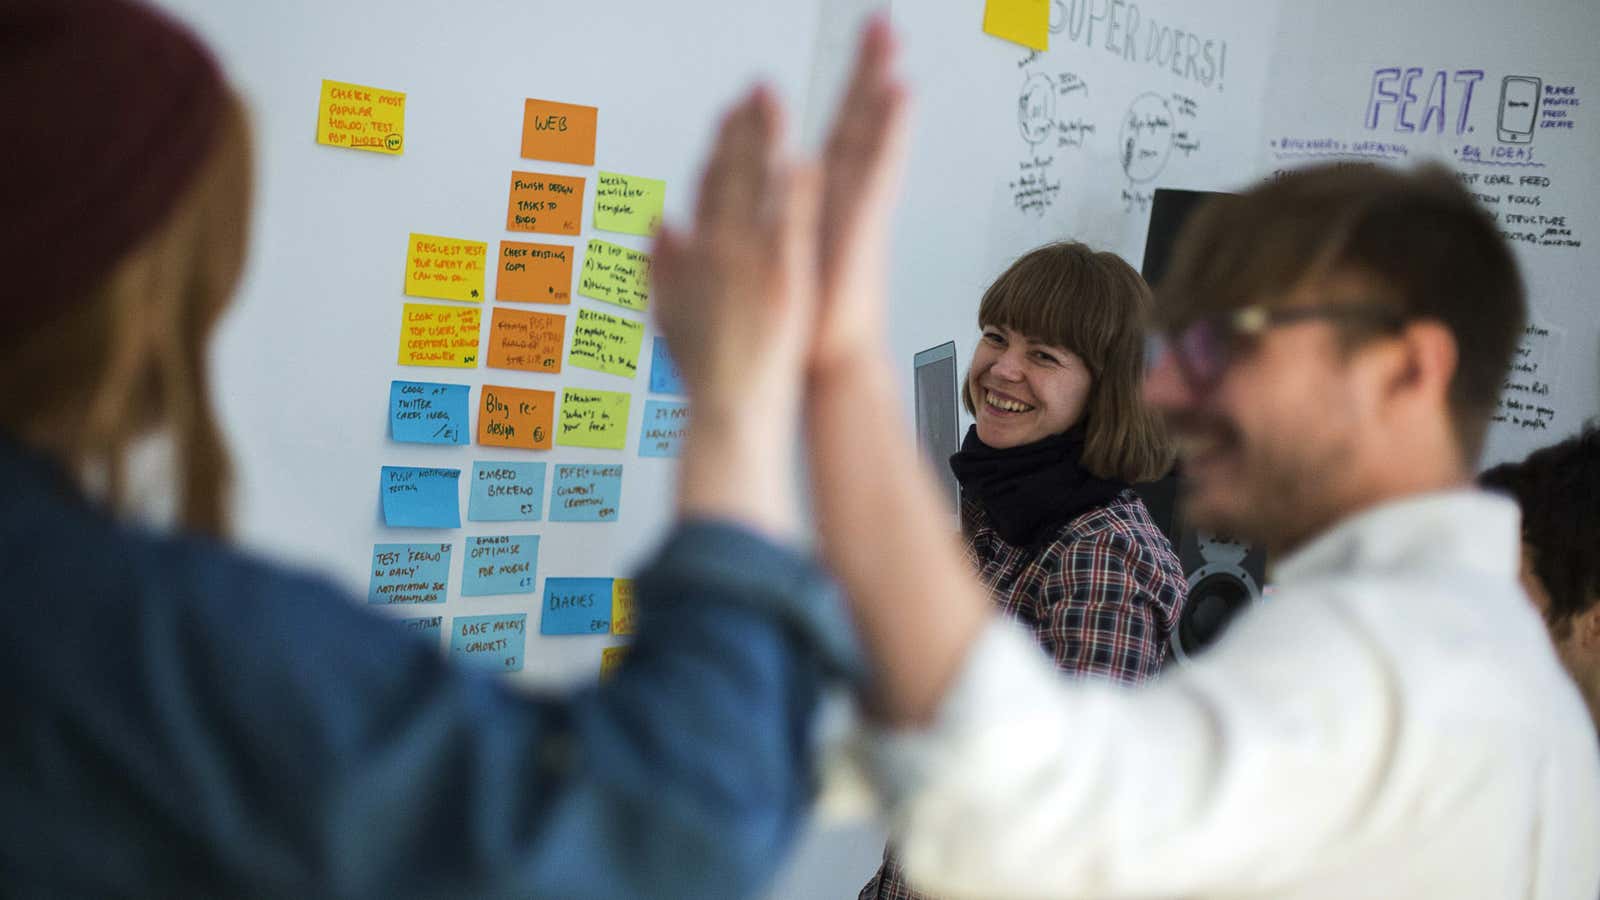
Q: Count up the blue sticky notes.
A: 11